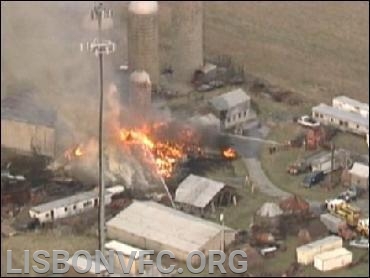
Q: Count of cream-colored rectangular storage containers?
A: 2